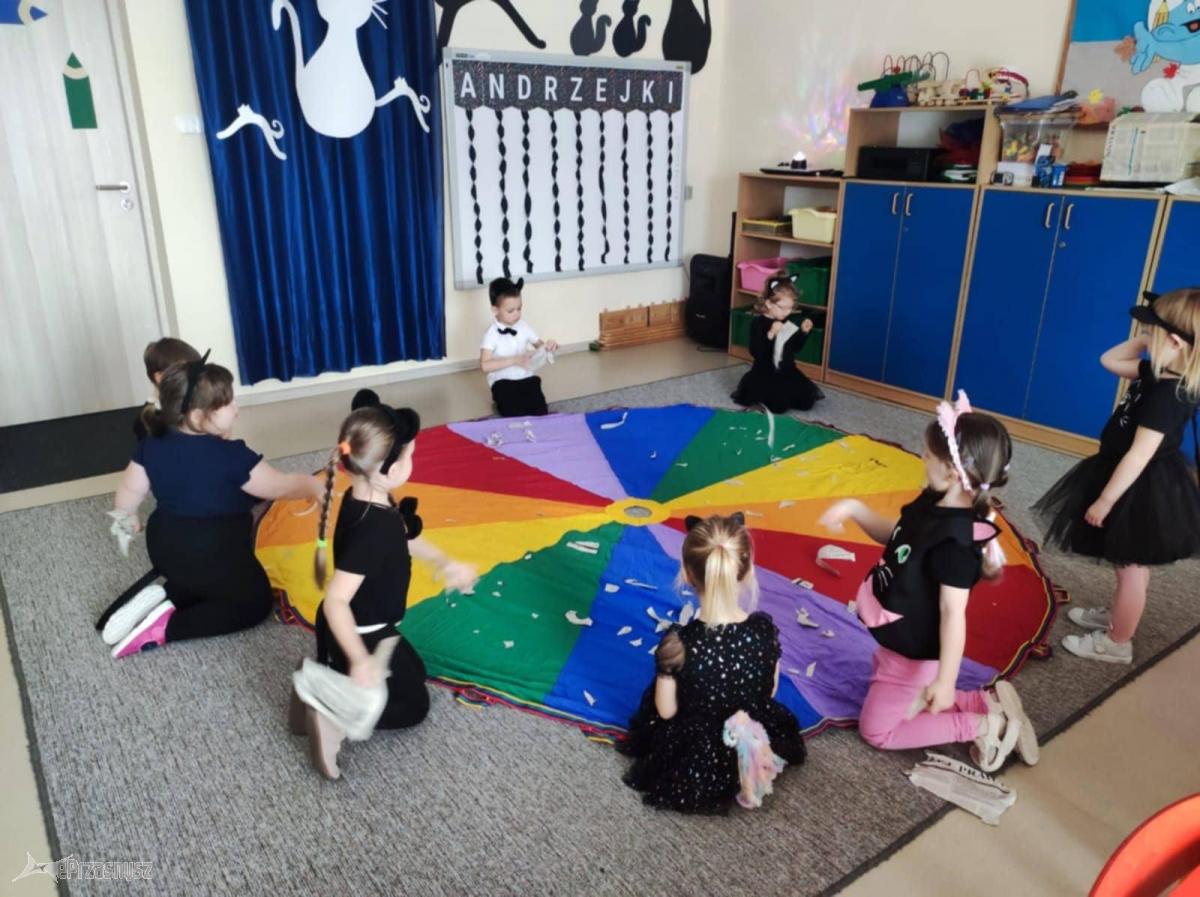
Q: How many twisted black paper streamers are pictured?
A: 9